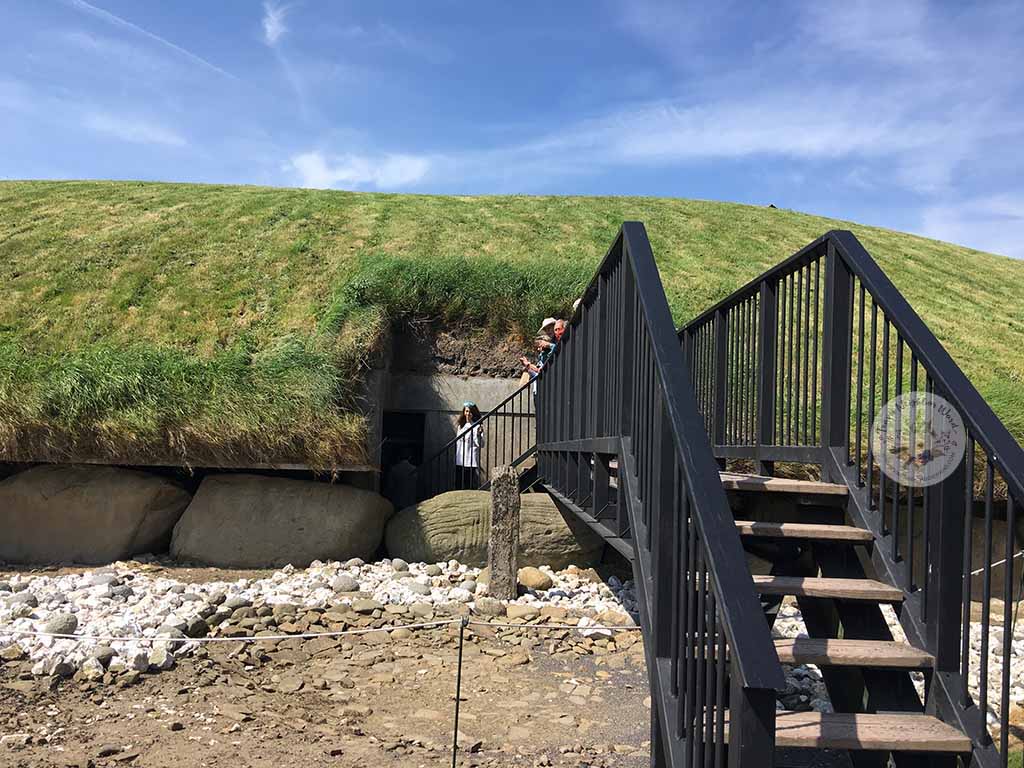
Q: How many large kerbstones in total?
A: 3